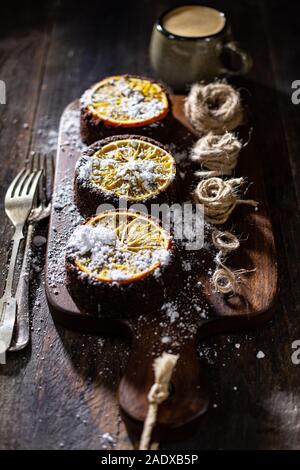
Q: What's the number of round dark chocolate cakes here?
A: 3